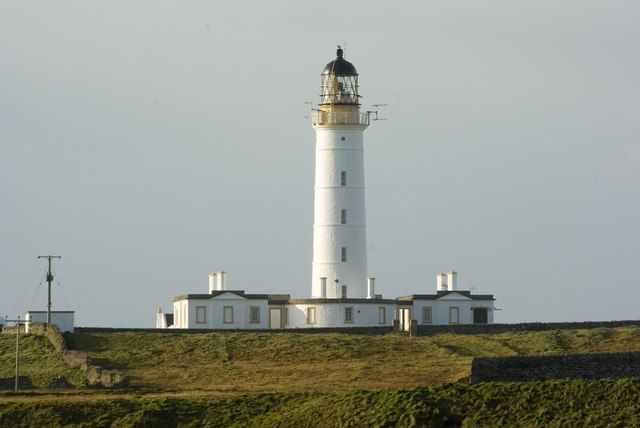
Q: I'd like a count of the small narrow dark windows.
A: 4